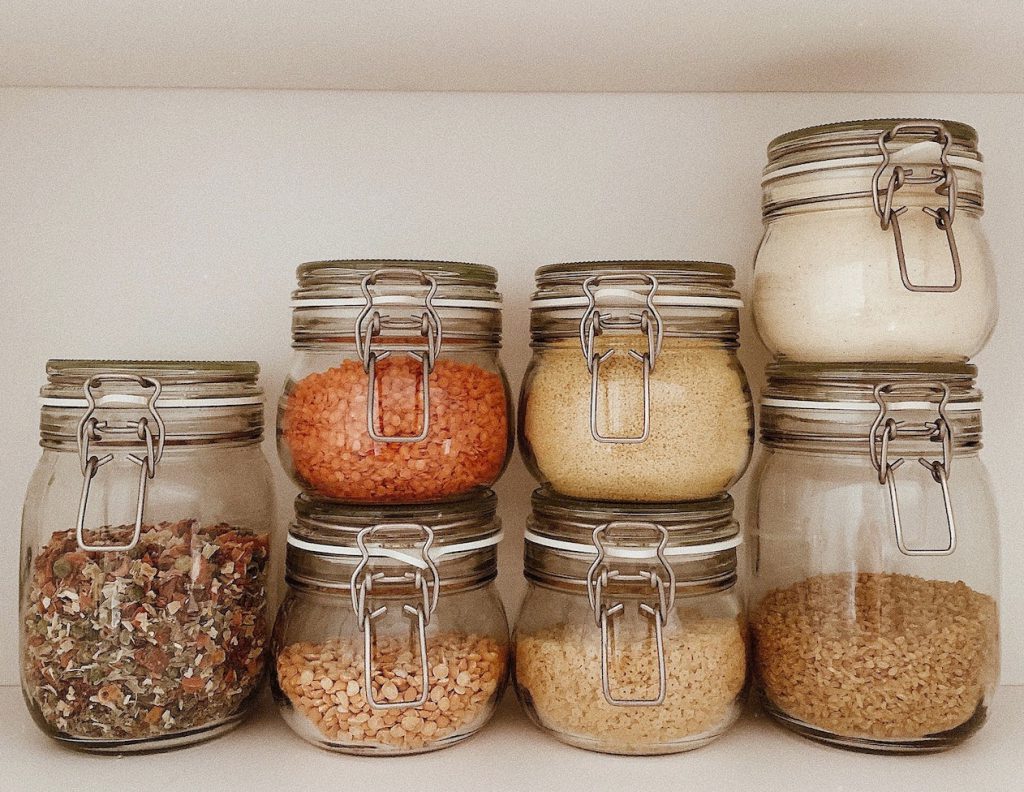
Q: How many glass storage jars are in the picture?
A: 7